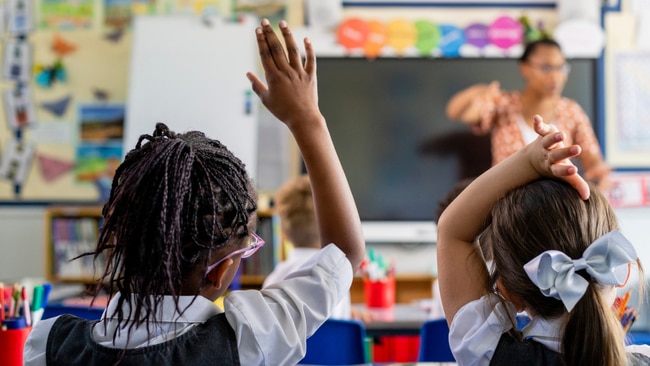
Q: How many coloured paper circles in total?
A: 7